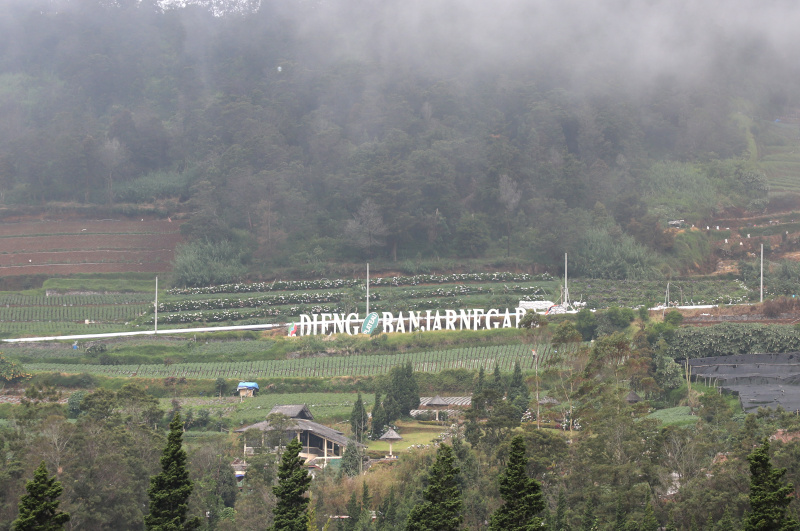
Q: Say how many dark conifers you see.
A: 6